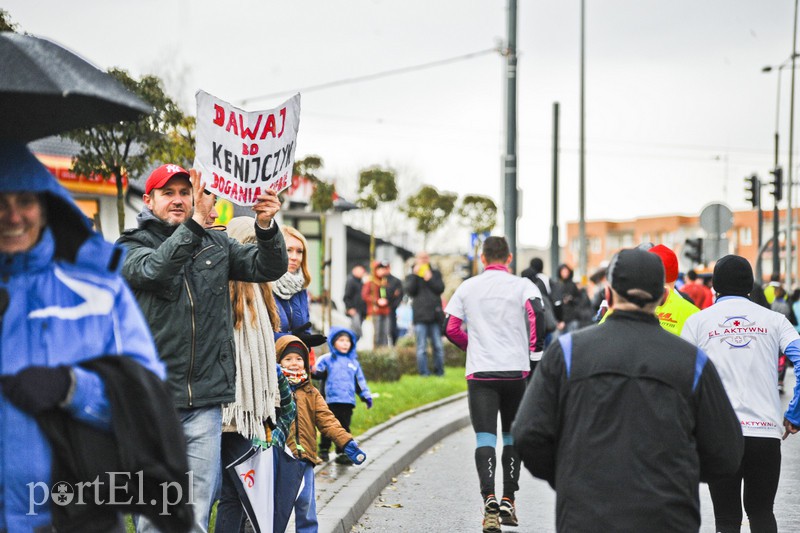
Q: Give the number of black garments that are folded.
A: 1